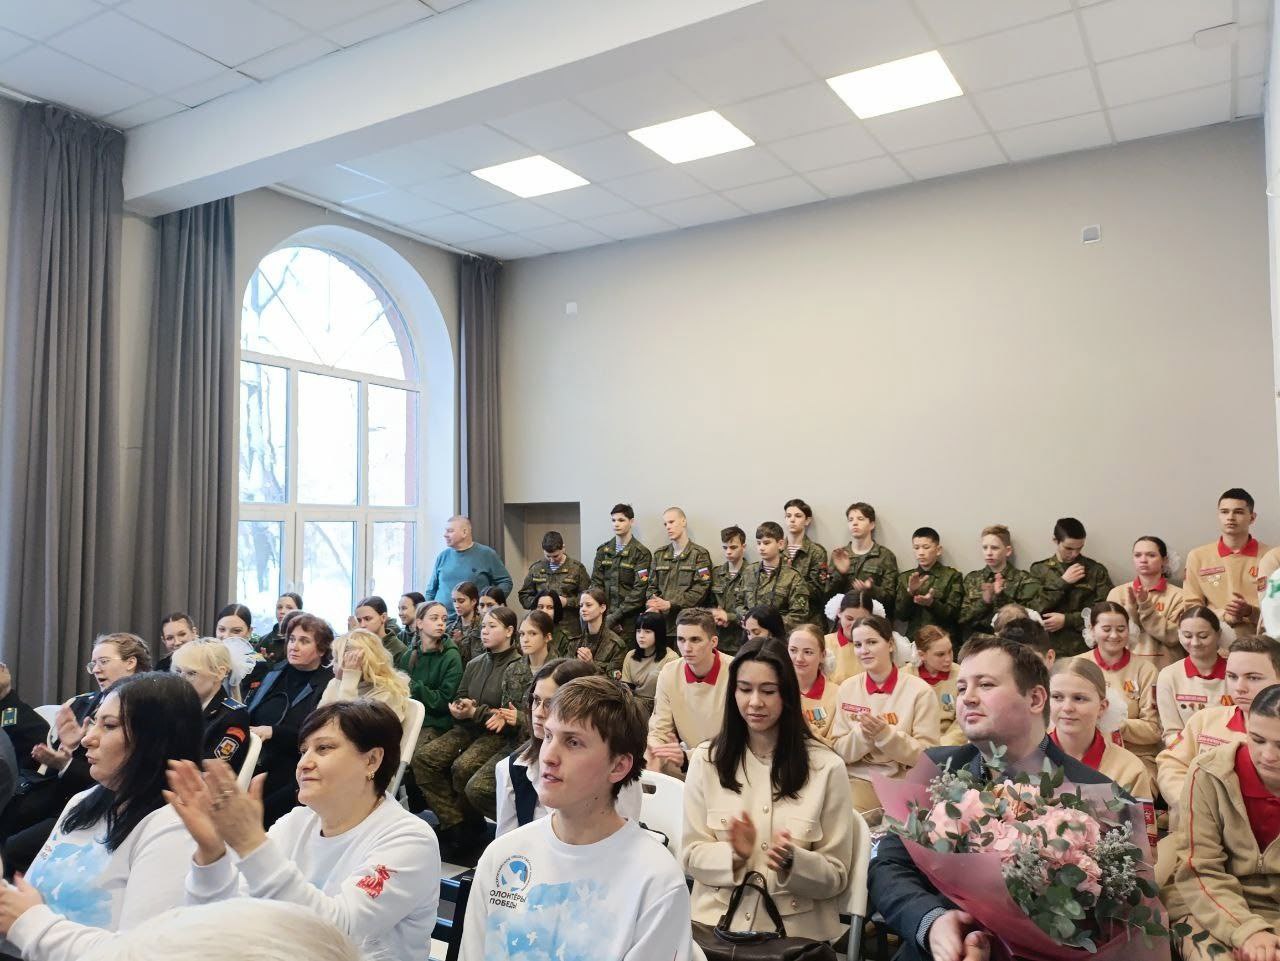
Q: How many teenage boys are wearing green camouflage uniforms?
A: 10